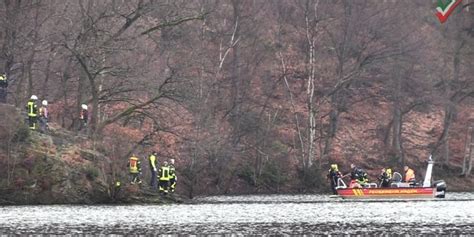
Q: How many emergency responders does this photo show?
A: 12